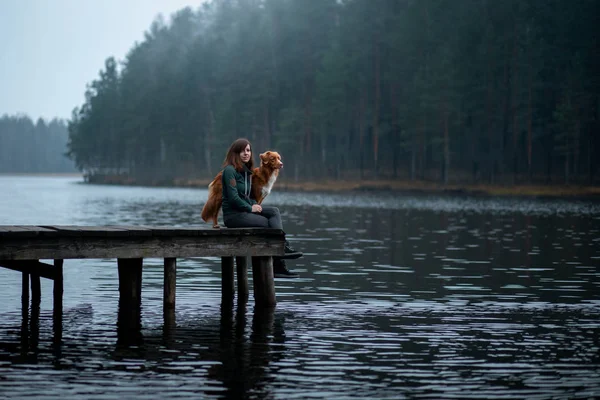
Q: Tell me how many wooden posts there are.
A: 8